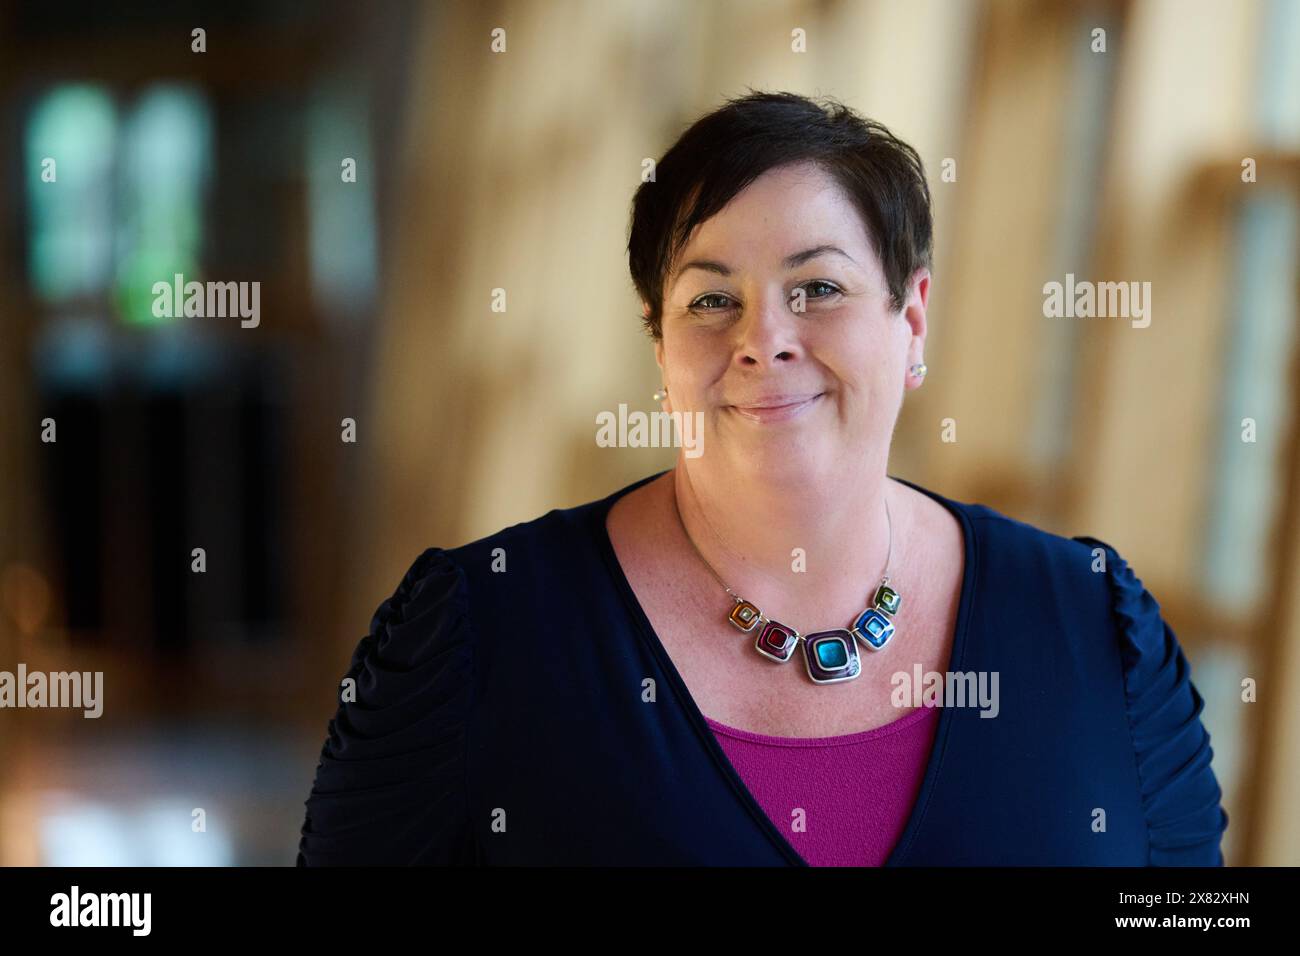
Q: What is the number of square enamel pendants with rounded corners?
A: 5